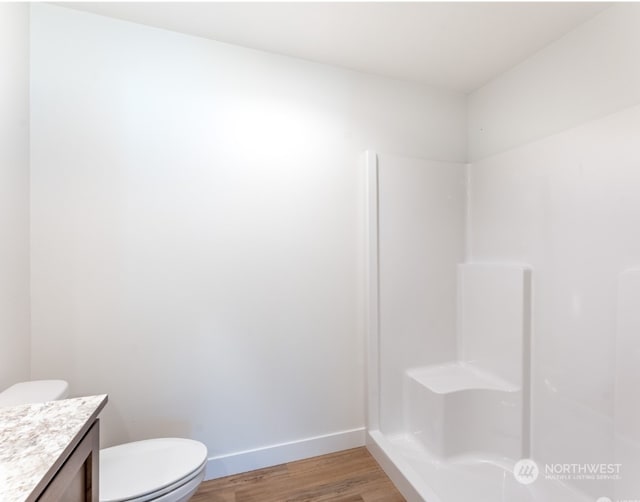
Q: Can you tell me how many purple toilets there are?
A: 0